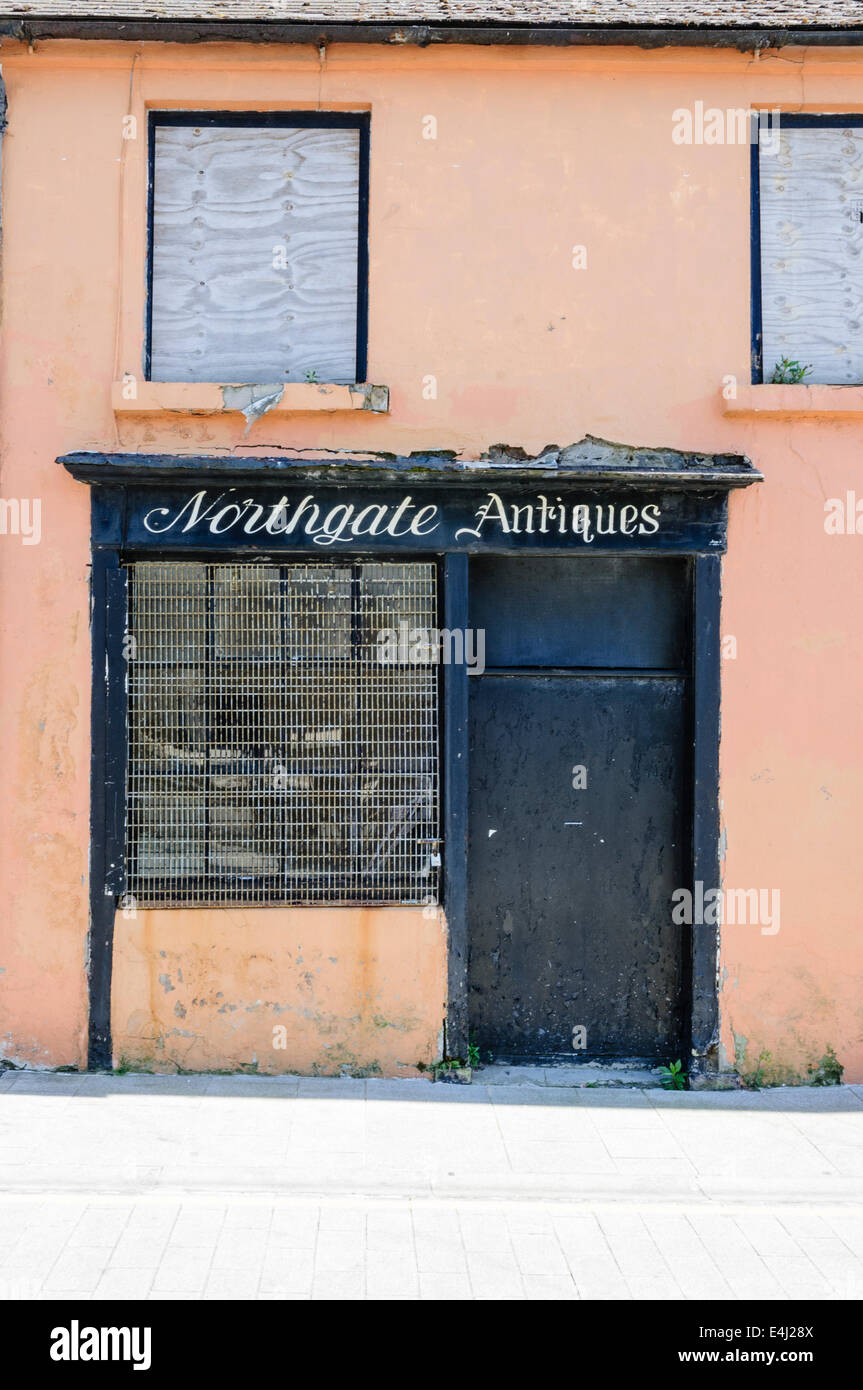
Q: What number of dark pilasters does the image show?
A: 3